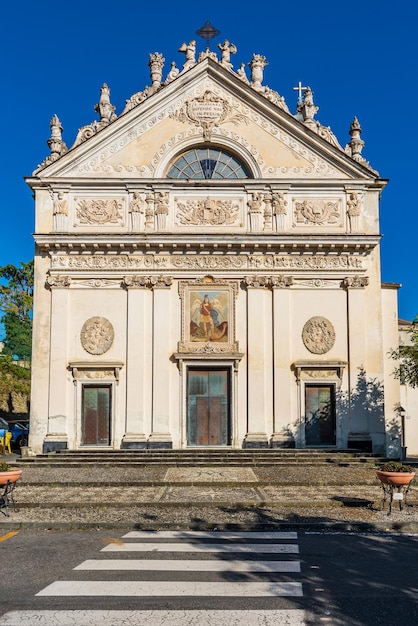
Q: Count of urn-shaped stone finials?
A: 6